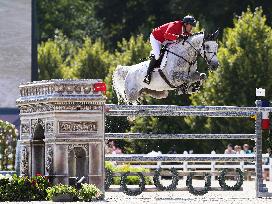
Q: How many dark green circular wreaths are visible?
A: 5